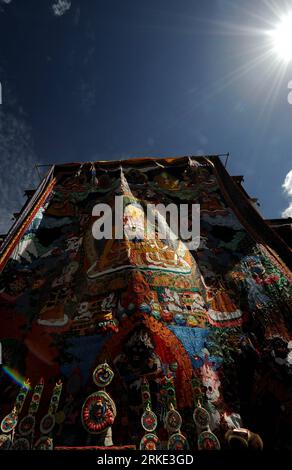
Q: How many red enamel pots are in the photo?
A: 0